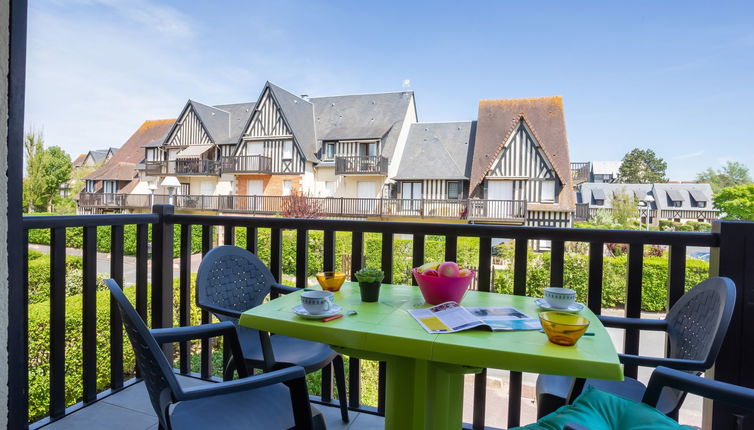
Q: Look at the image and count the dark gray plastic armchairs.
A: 4